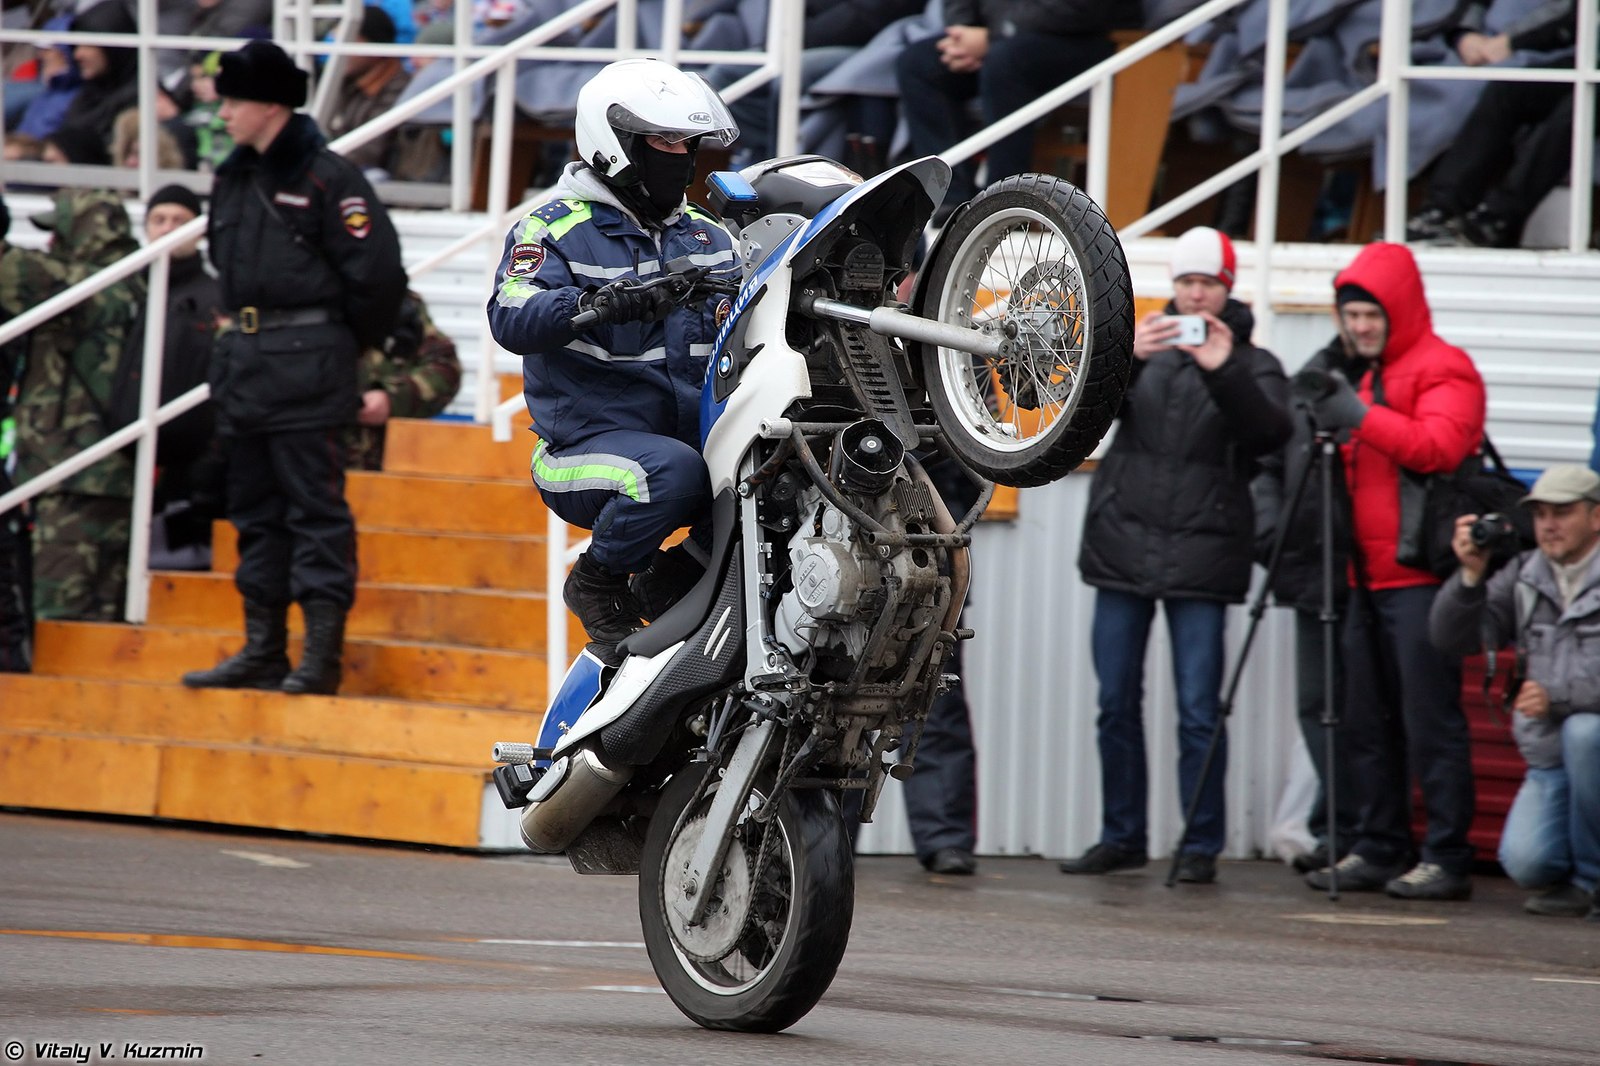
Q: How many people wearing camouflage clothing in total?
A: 2